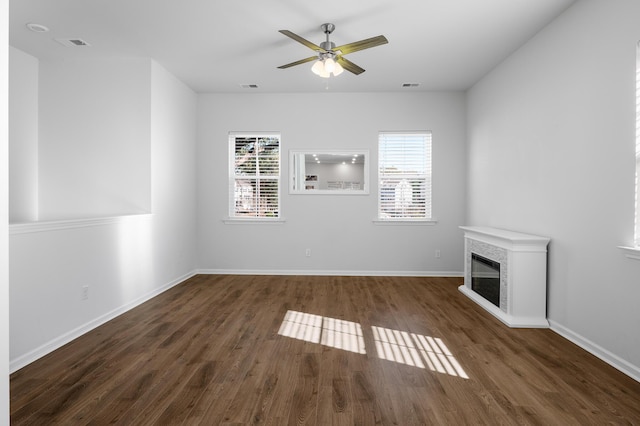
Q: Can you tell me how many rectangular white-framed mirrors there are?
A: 1